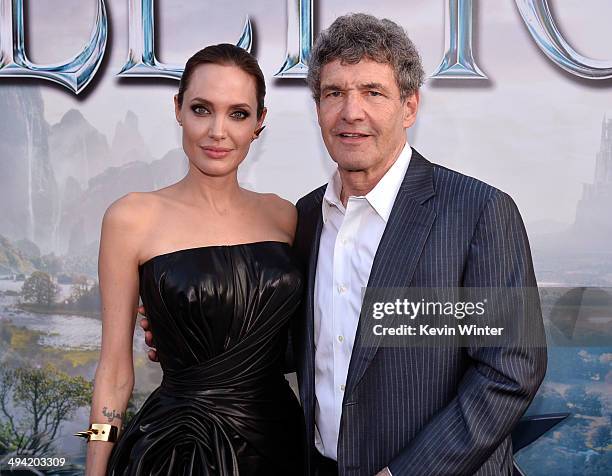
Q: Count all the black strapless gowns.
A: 1